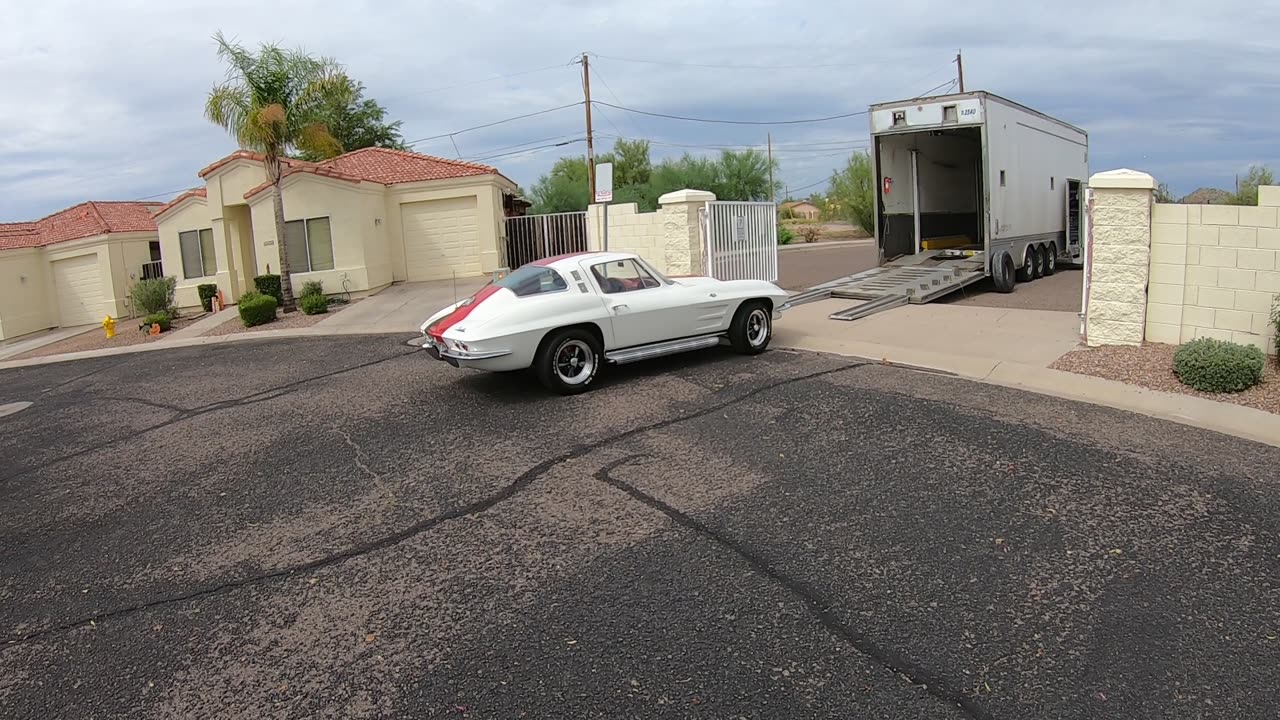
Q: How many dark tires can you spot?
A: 6